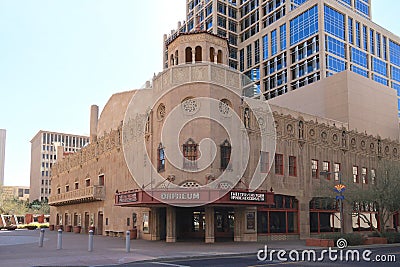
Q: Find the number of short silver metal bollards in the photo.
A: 4